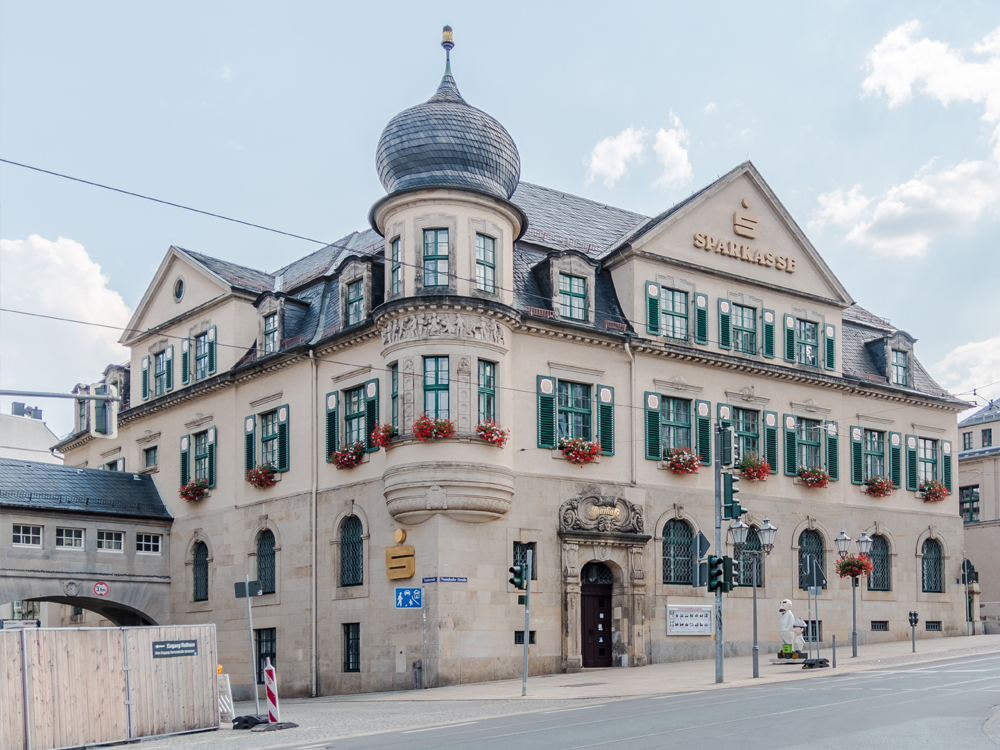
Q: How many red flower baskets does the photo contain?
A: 13